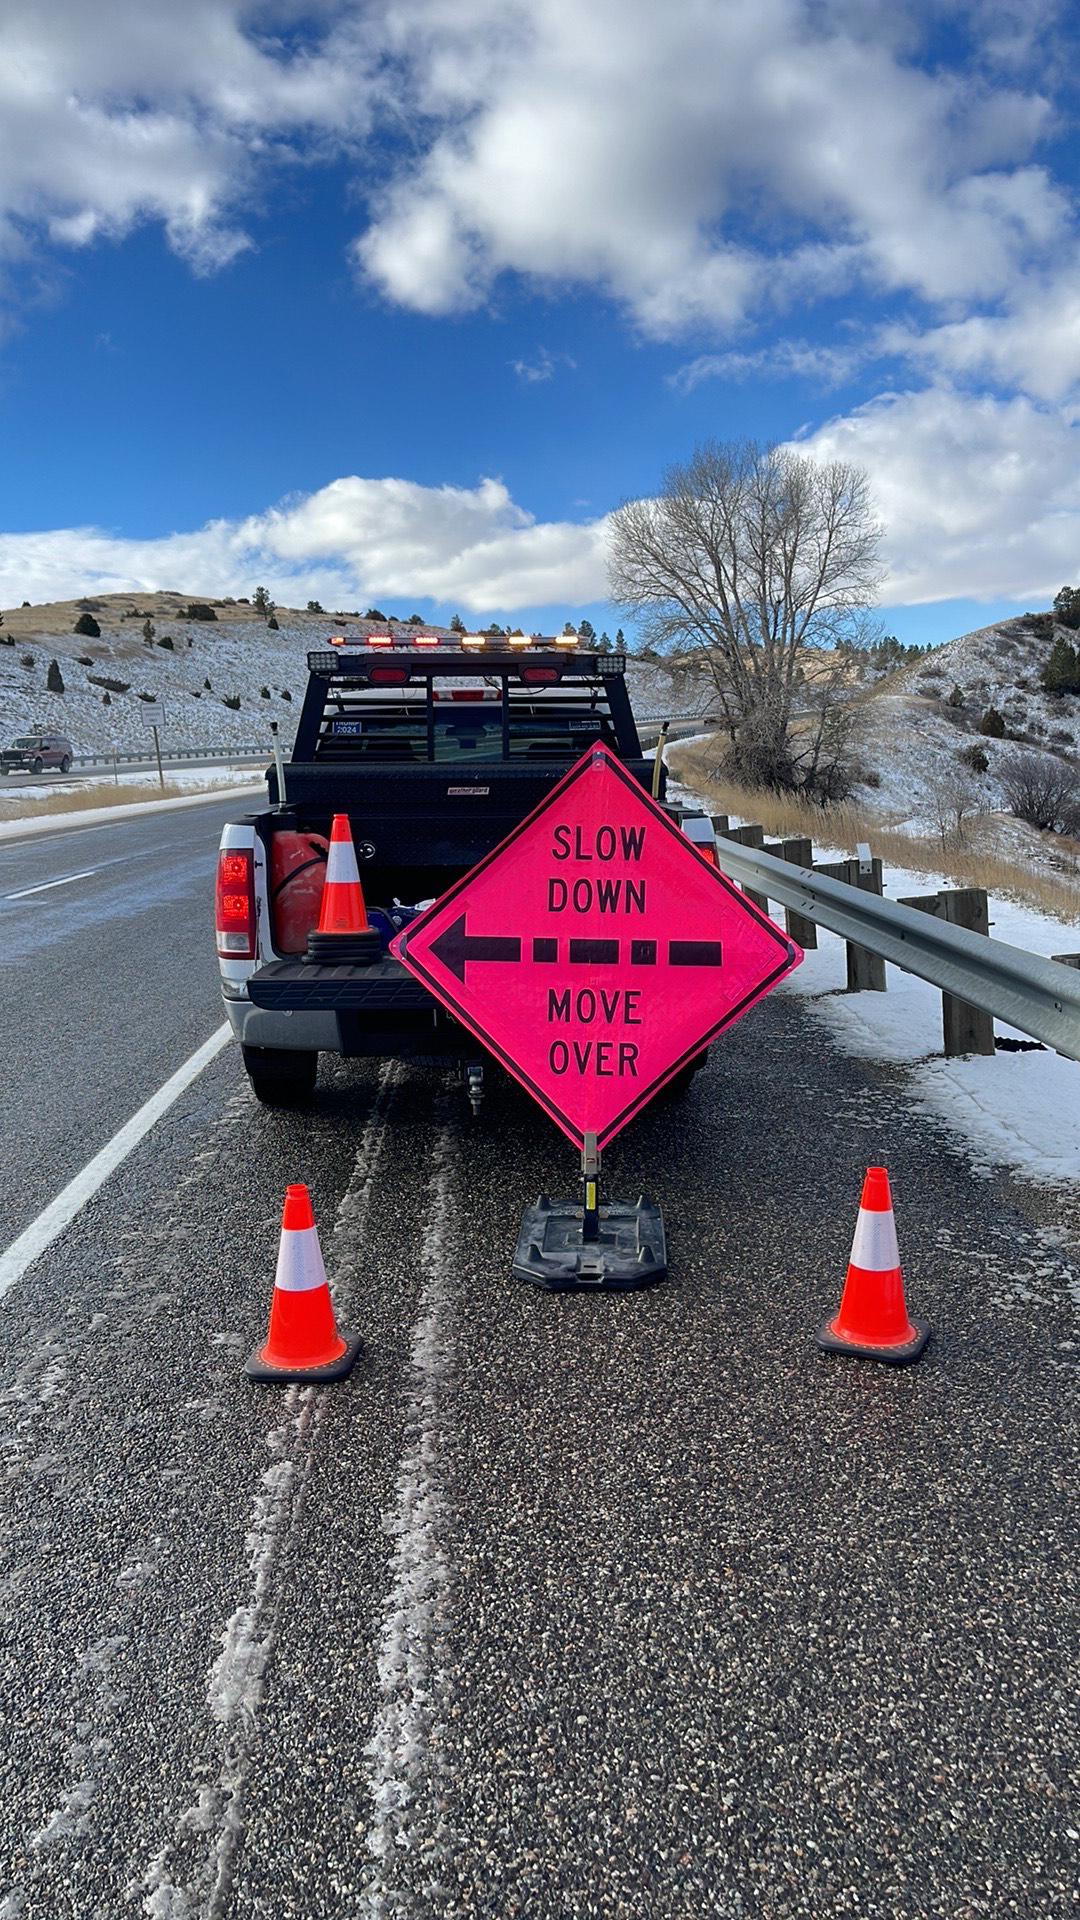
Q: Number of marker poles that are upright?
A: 2